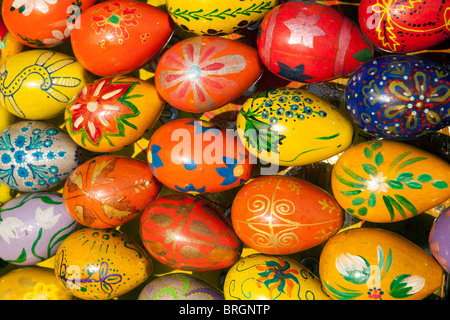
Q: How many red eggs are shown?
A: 3